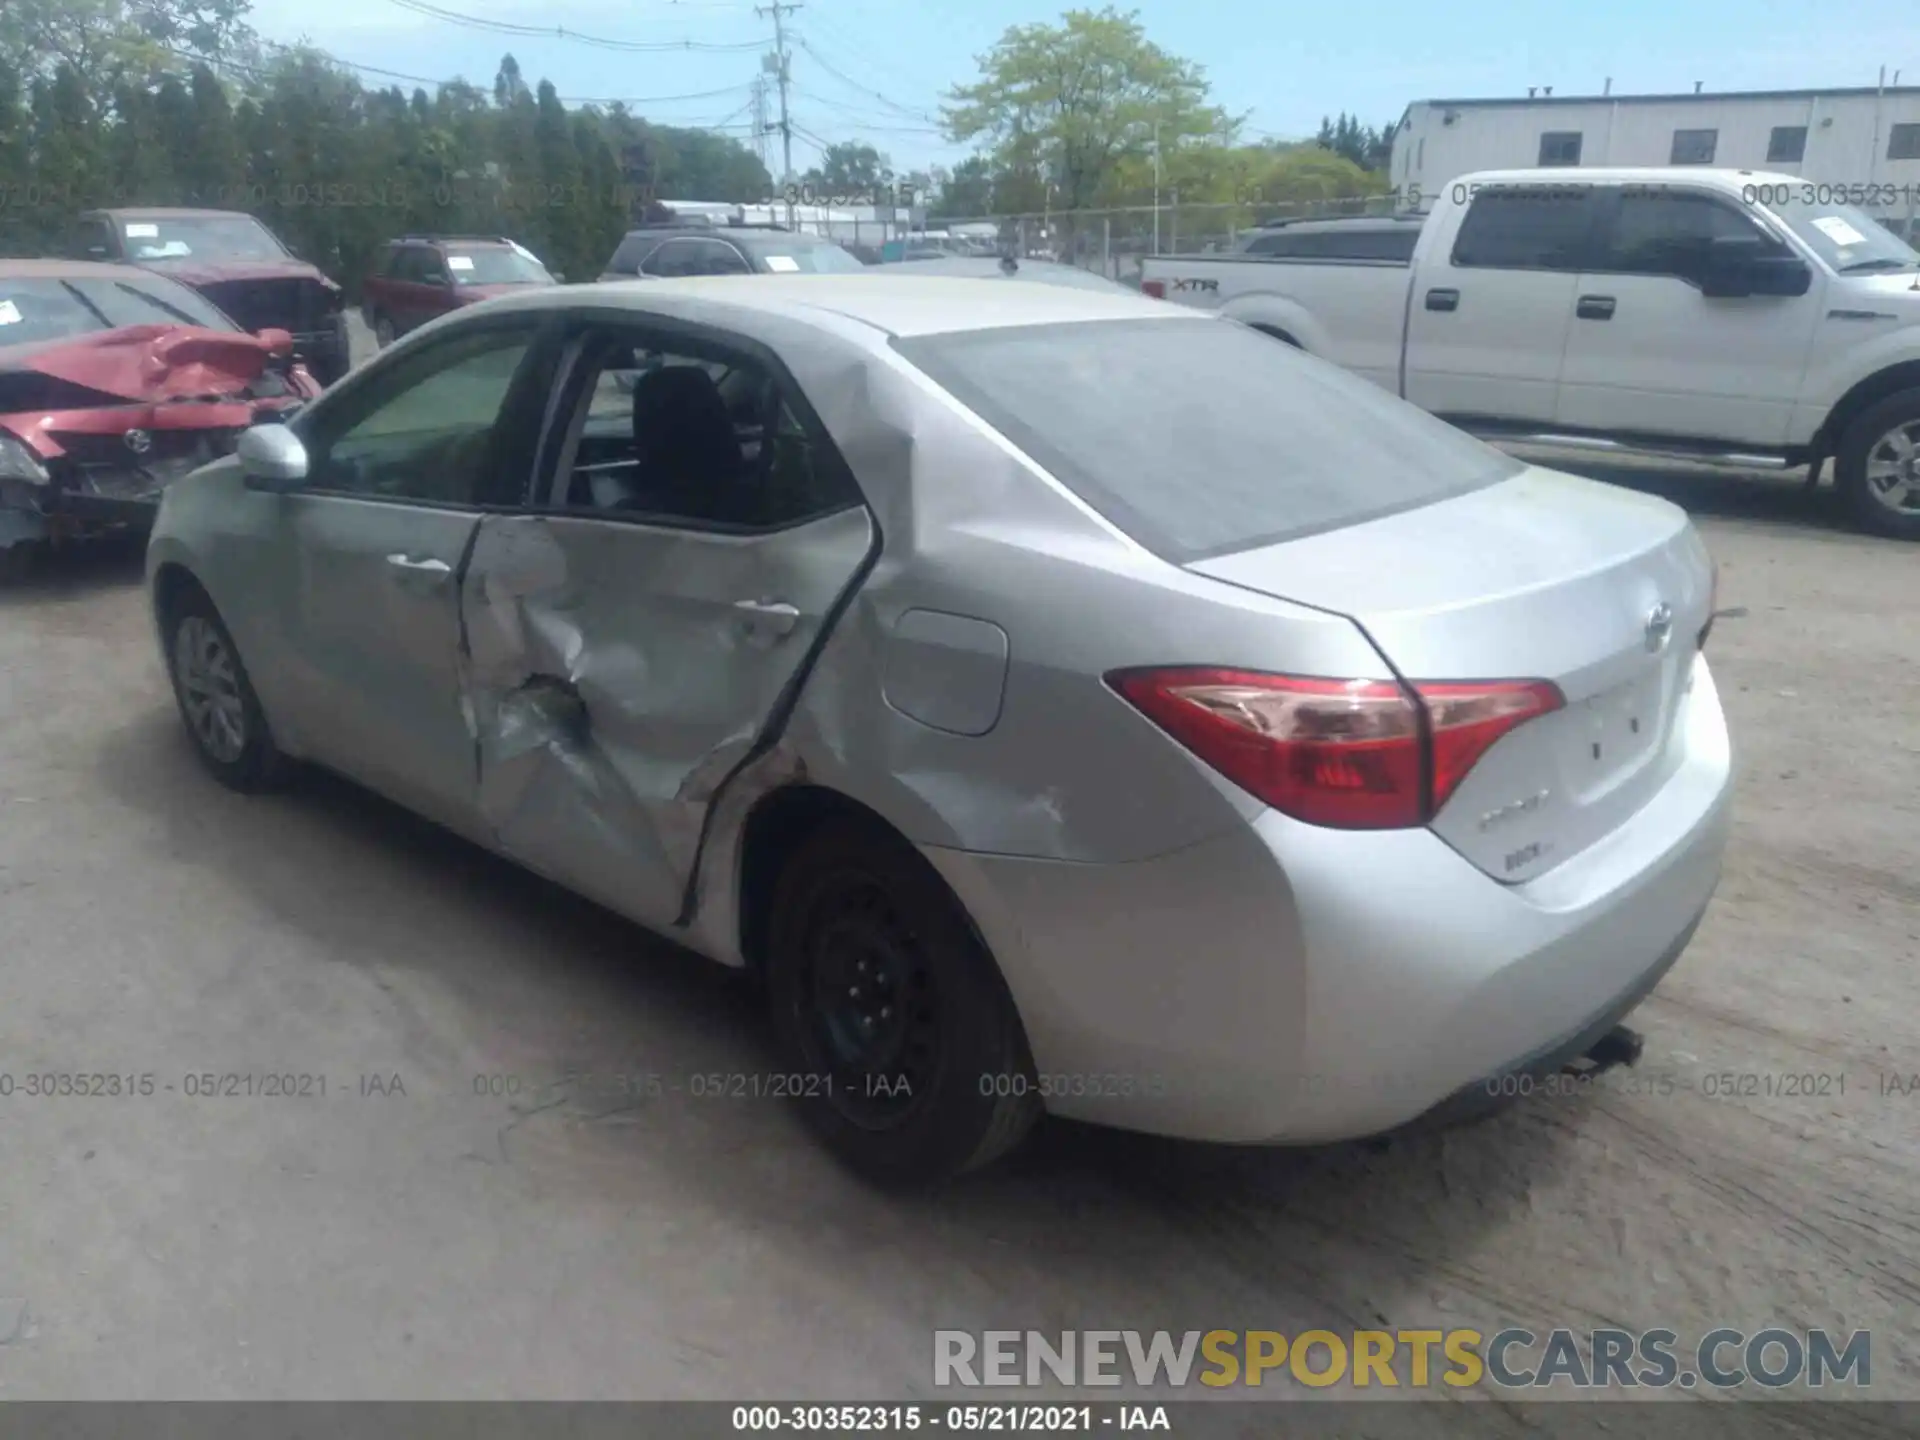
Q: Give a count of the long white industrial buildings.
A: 1